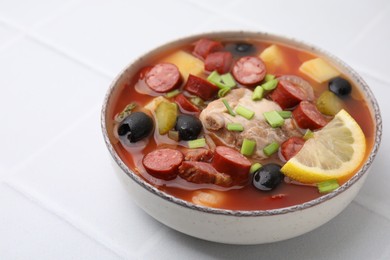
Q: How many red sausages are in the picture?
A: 11